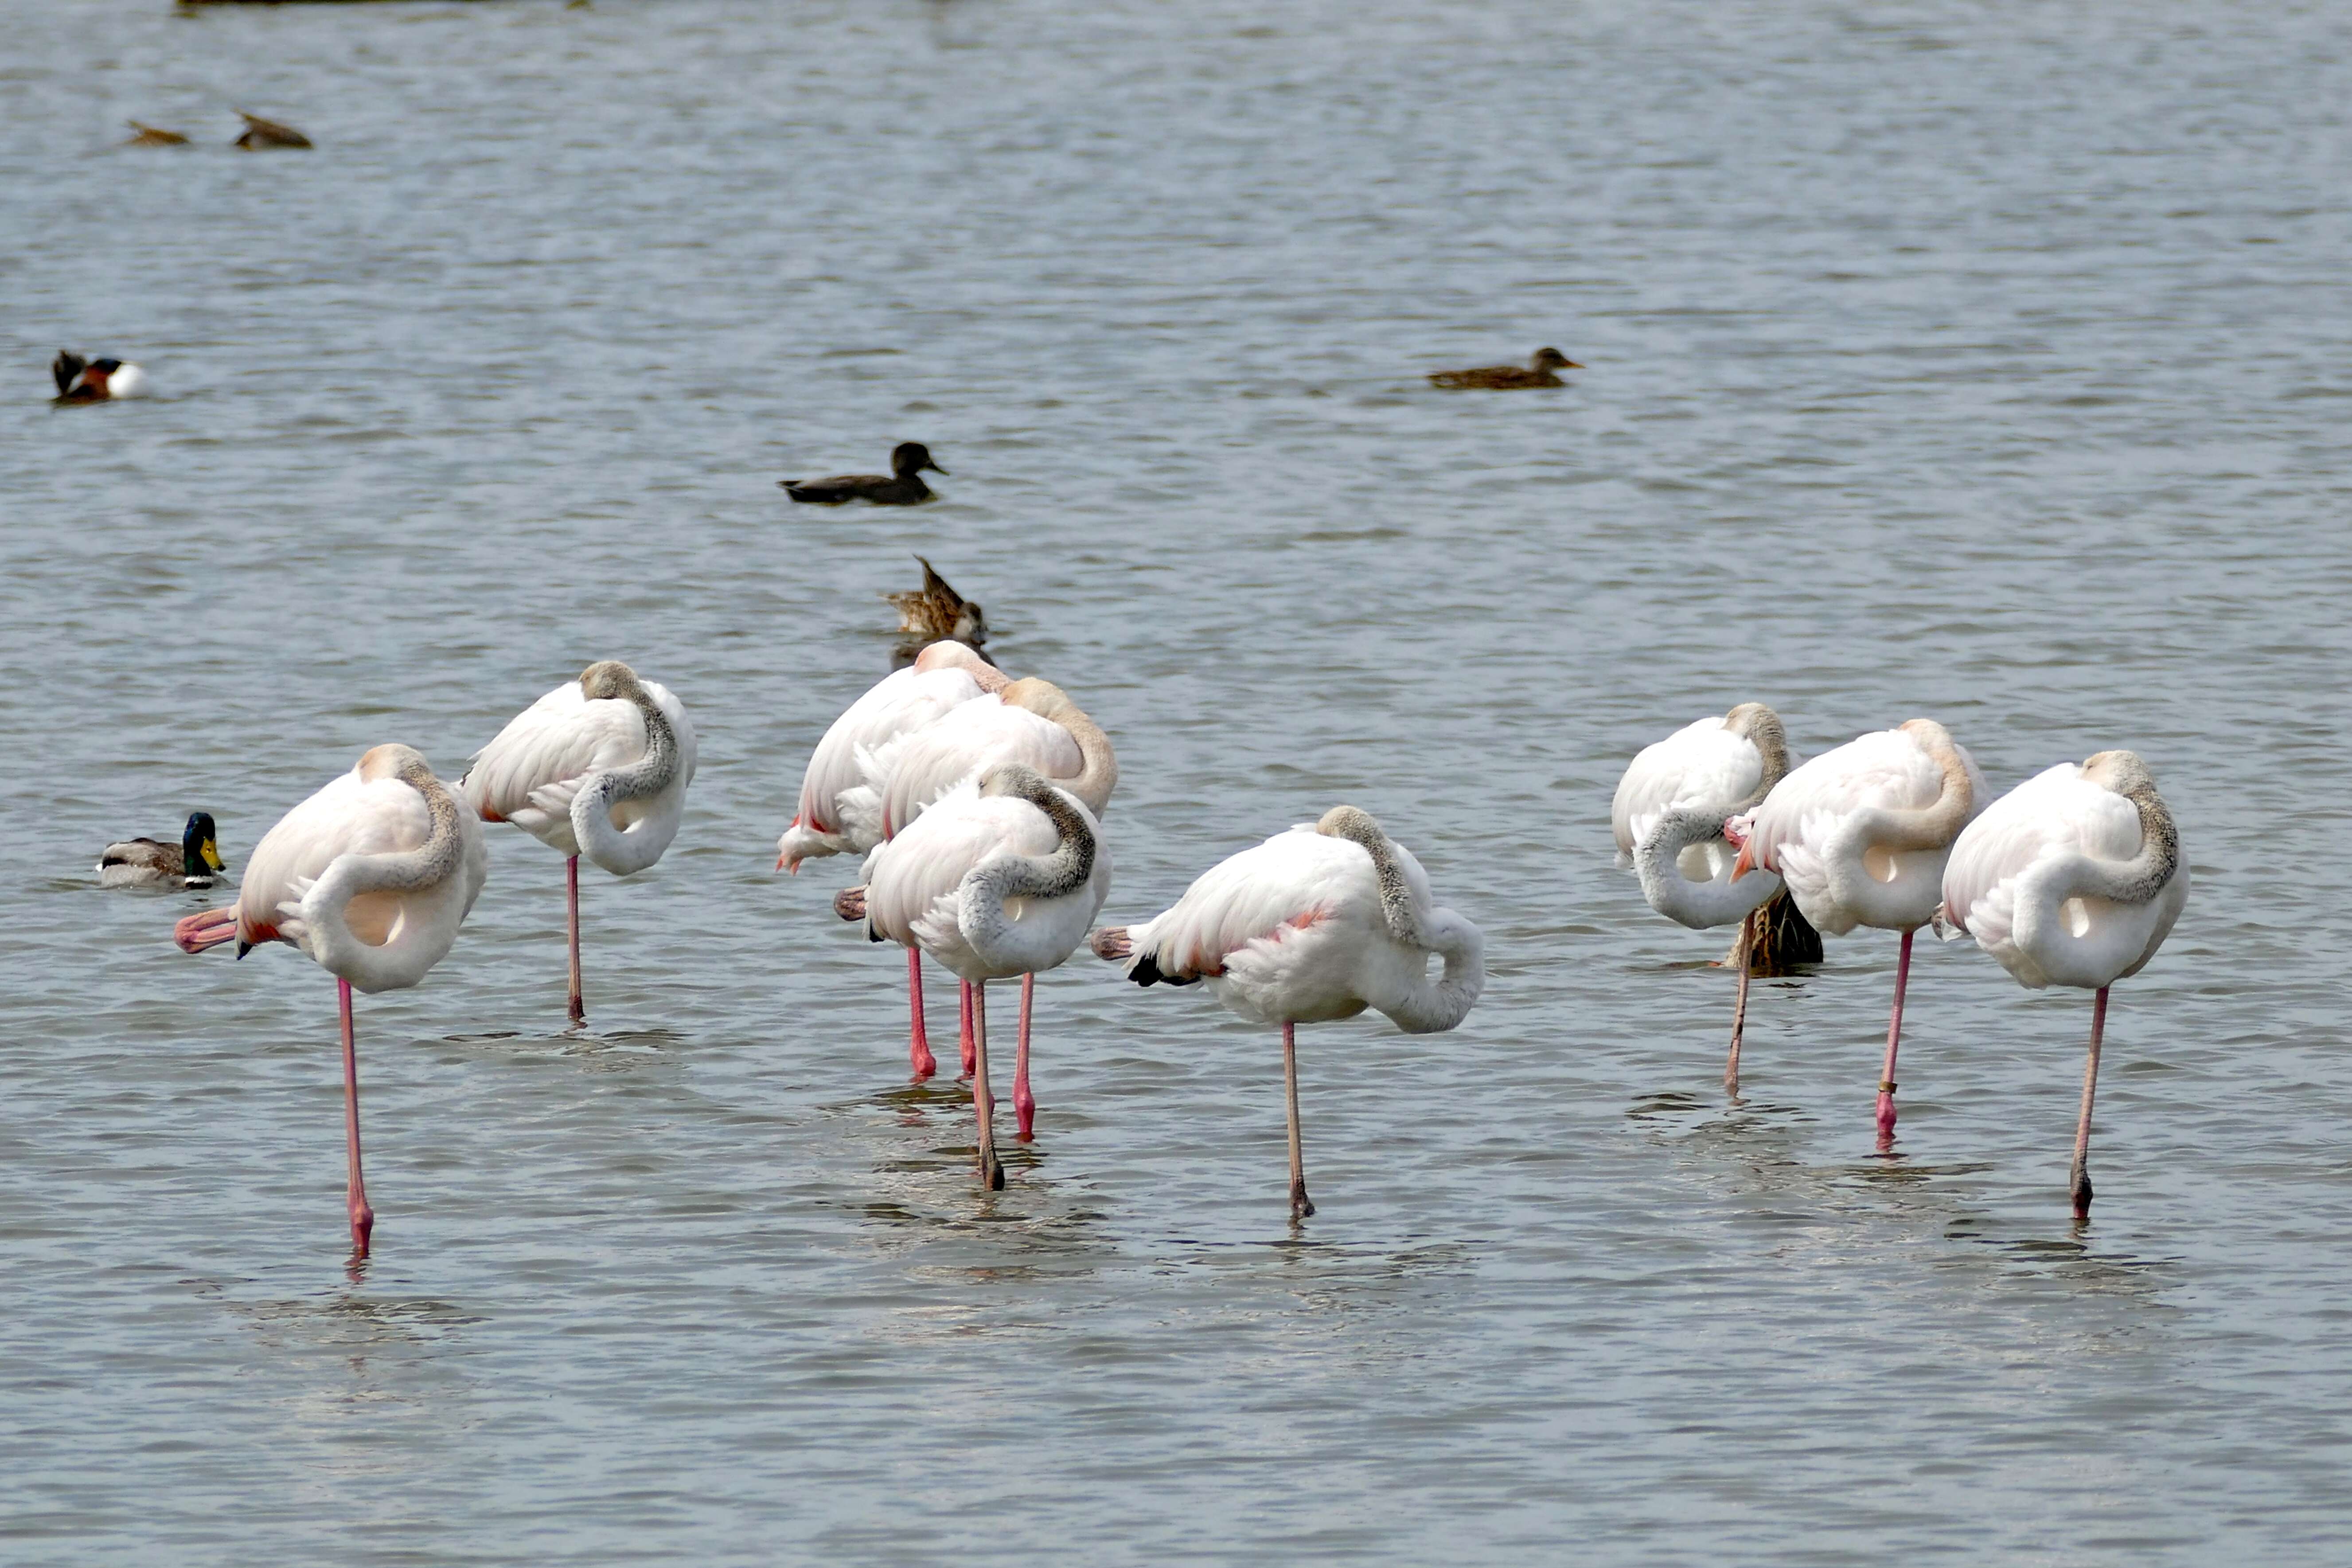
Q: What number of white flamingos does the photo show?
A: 9